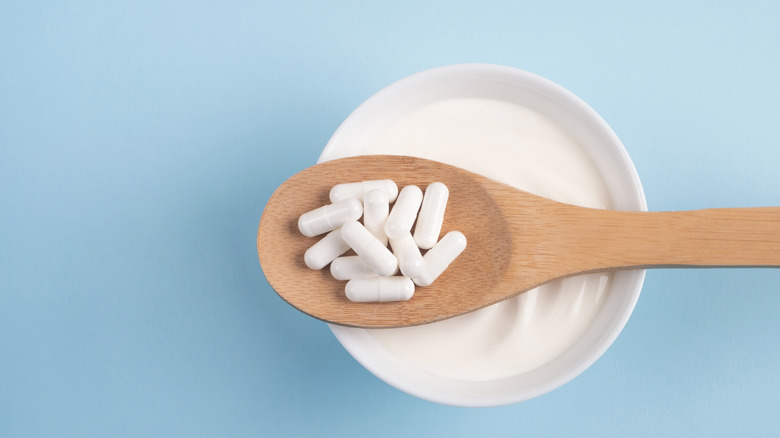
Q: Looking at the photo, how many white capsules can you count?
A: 11